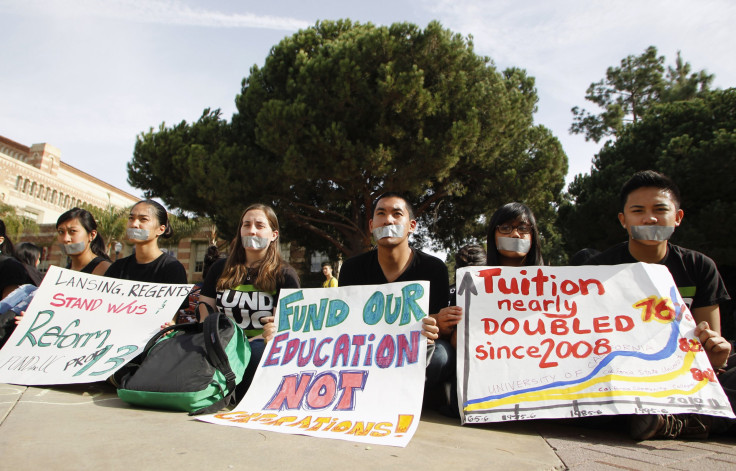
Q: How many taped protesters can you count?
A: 6